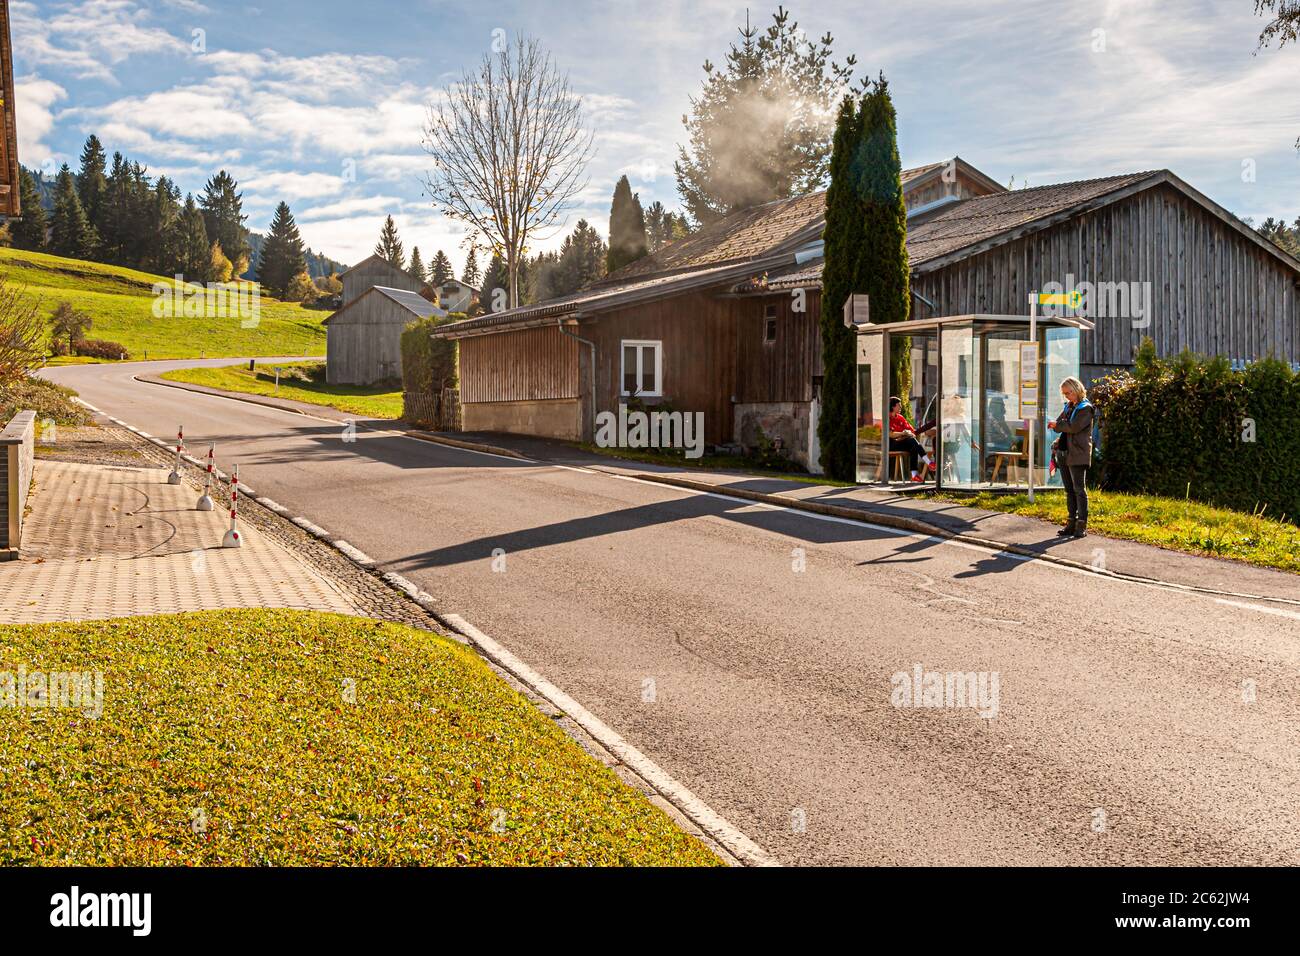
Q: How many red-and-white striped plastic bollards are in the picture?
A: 3